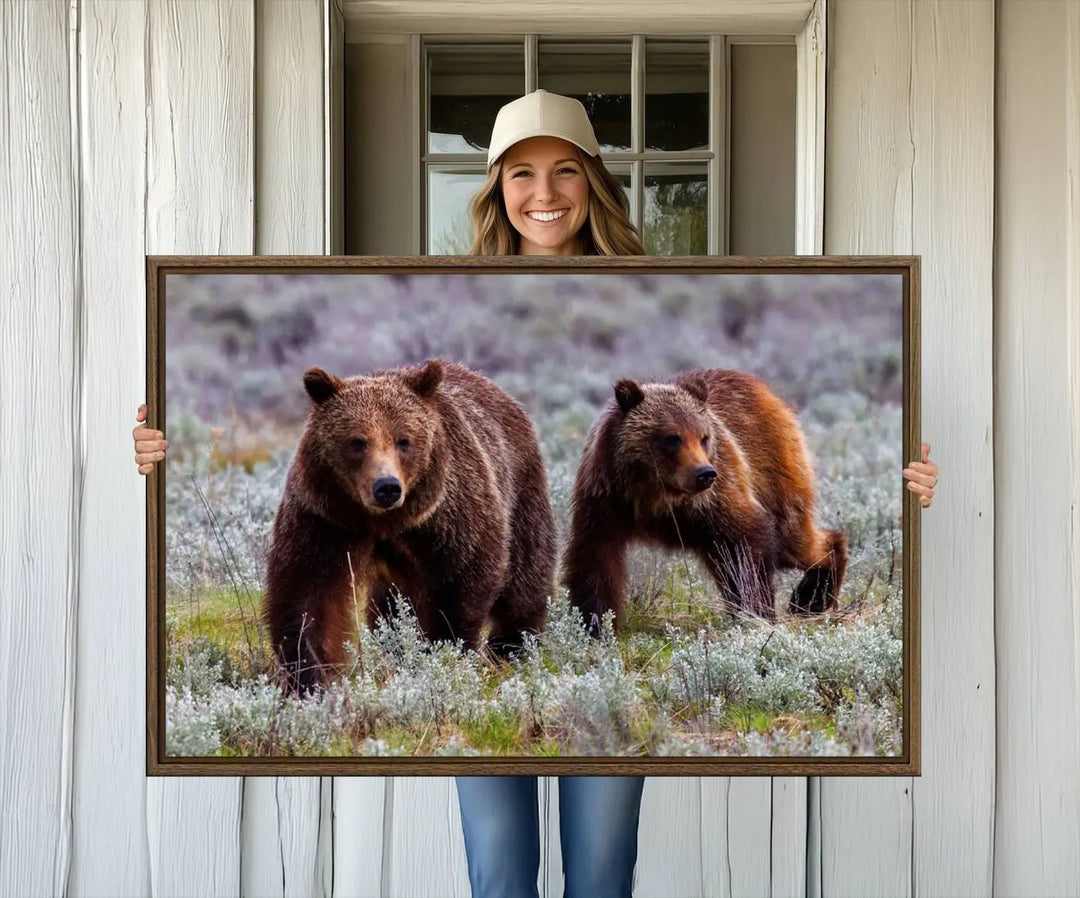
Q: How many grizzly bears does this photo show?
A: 2